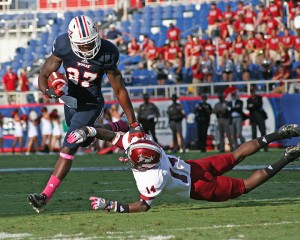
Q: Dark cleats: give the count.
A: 3